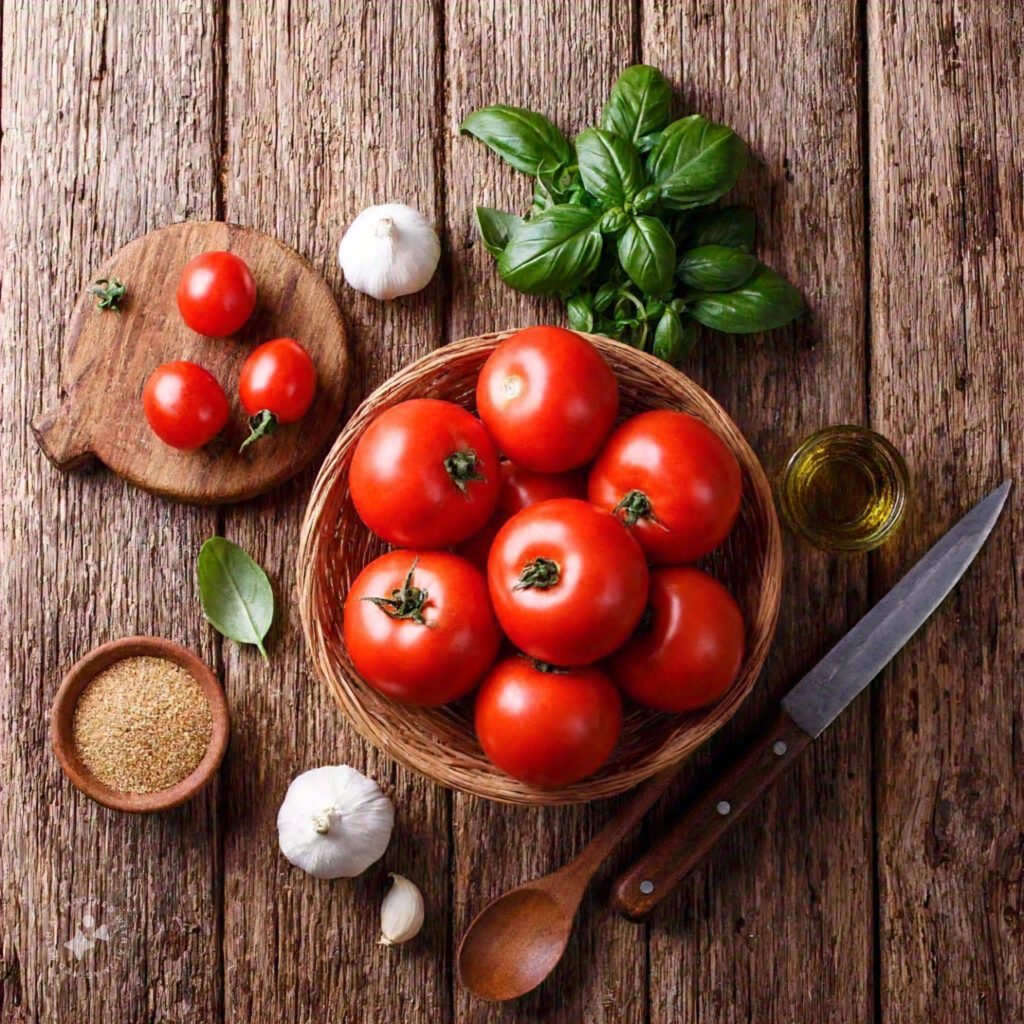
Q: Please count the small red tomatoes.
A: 3